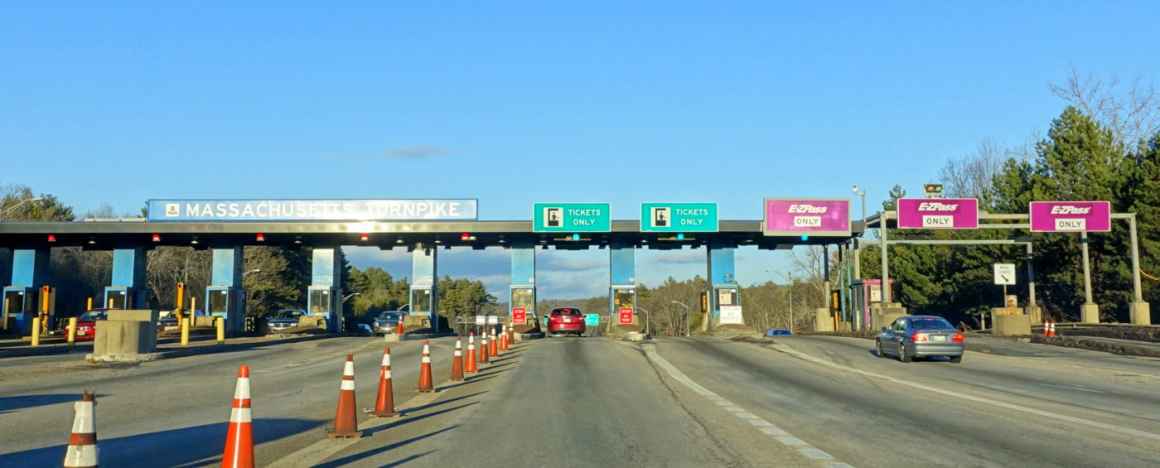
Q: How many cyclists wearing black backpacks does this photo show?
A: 0